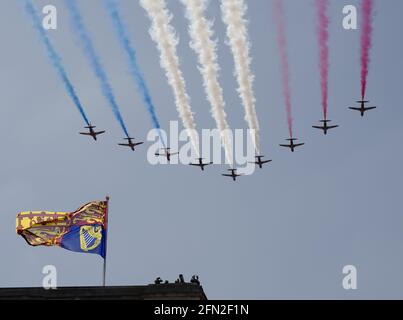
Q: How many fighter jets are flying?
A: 9